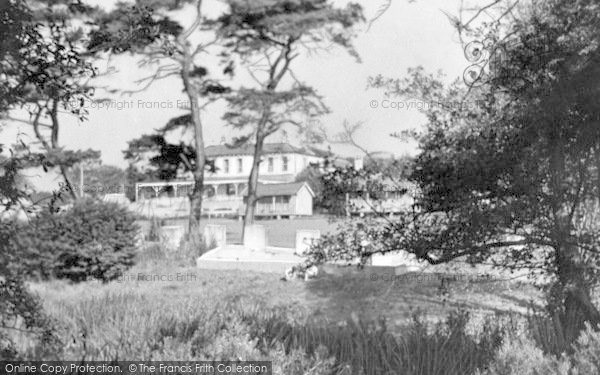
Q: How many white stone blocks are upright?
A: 4